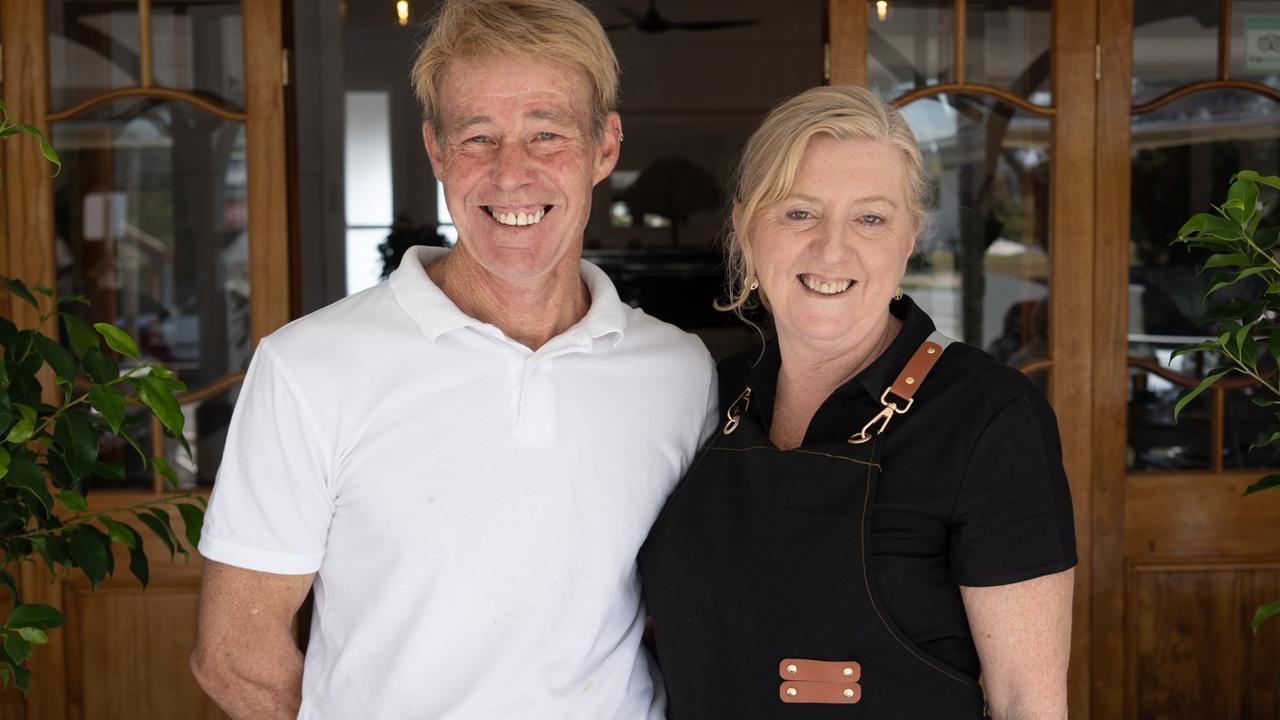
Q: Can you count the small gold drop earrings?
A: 2